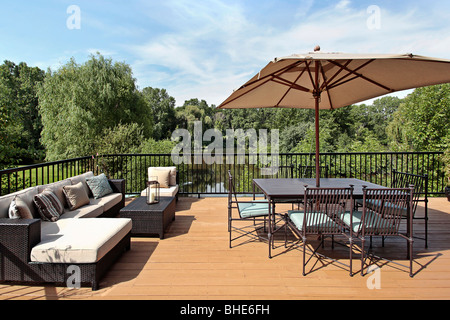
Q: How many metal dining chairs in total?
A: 6